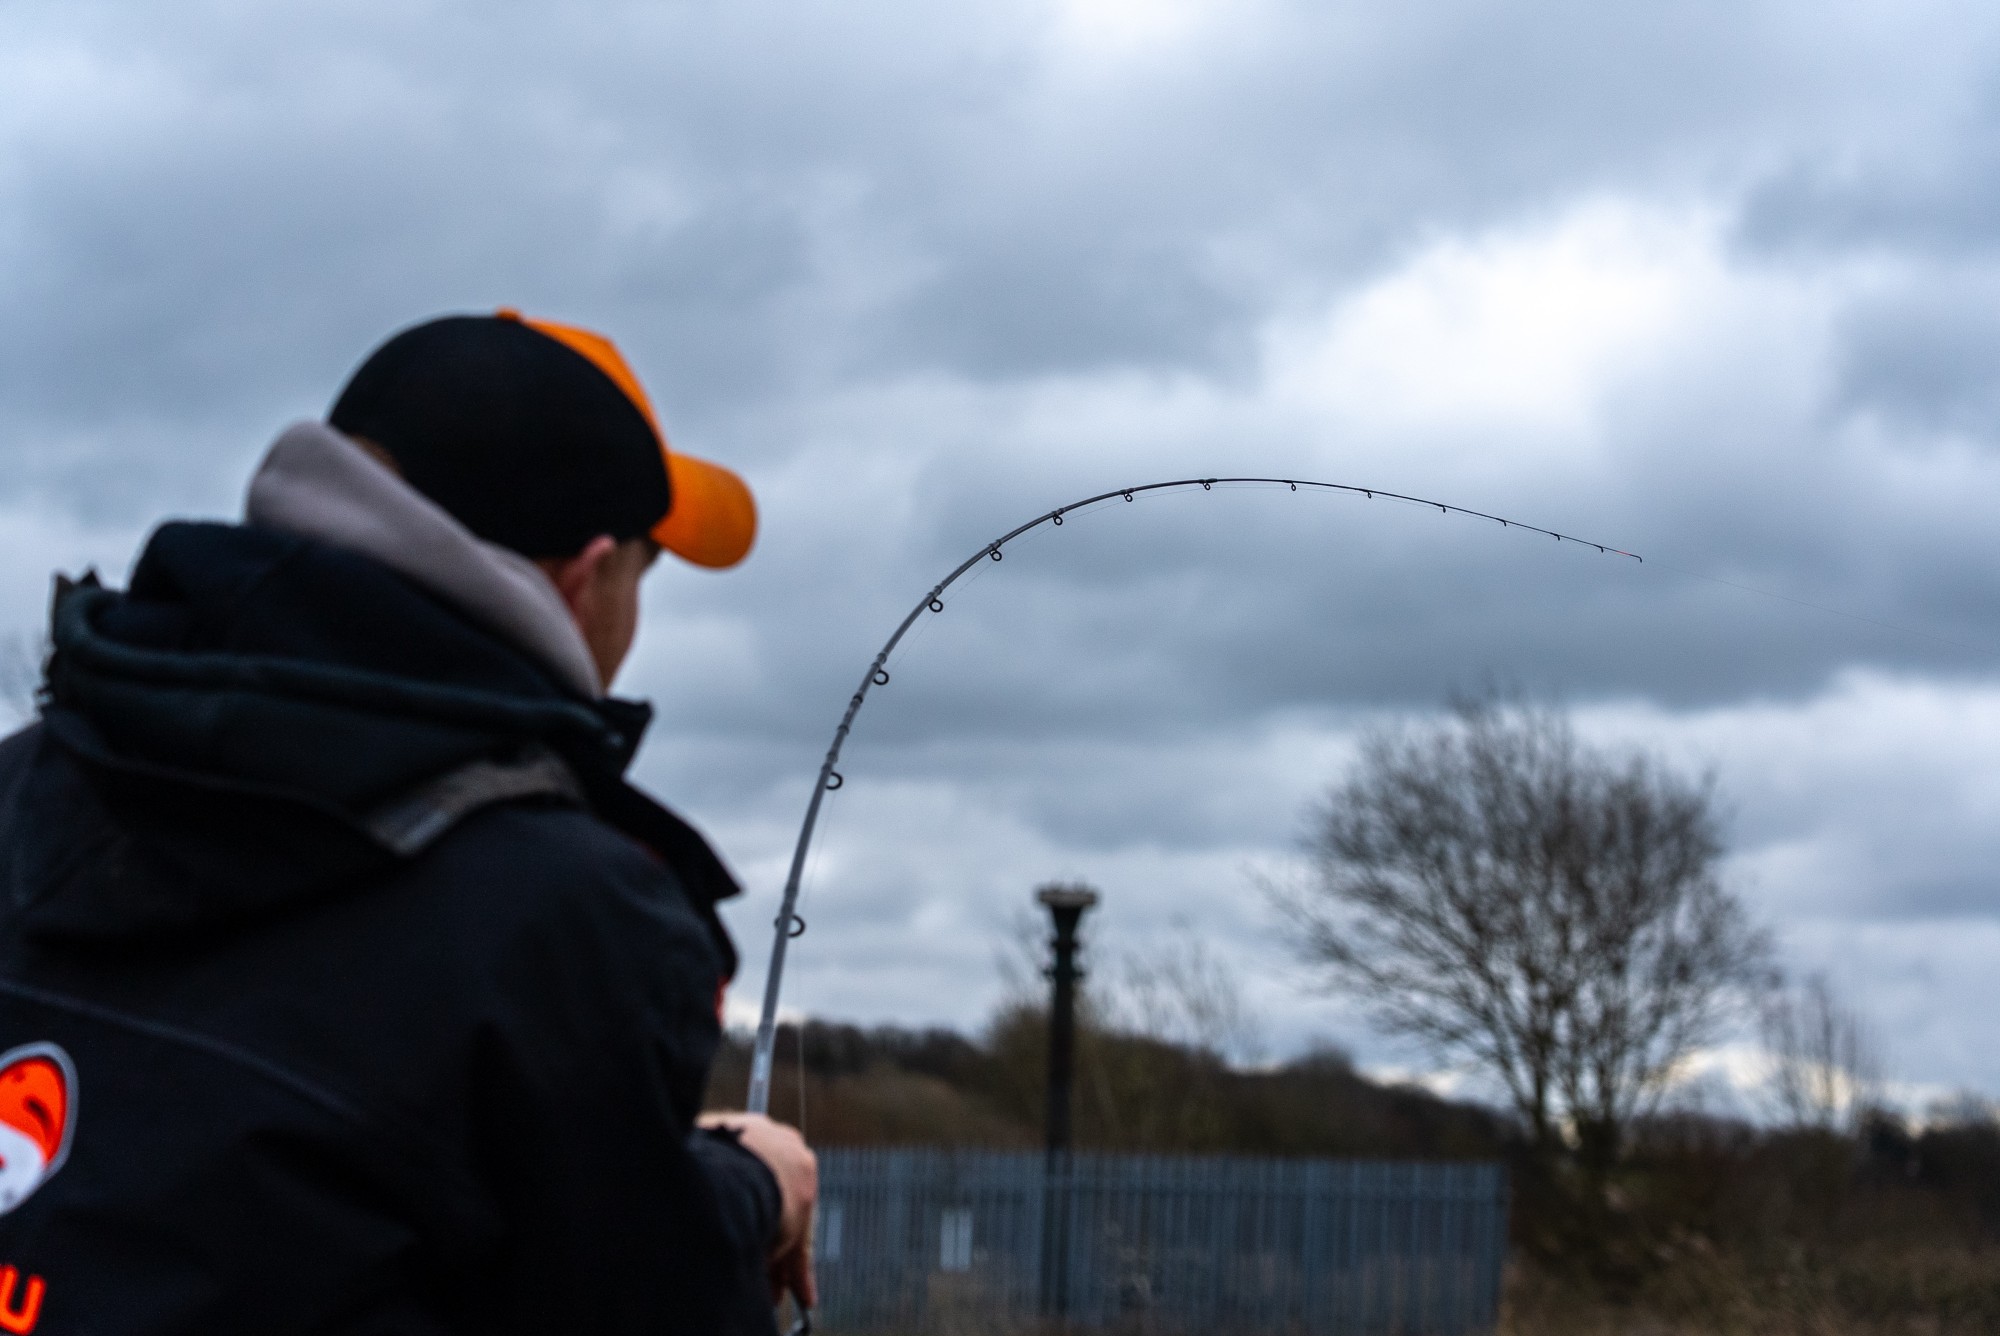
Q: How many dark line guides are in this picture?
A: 15